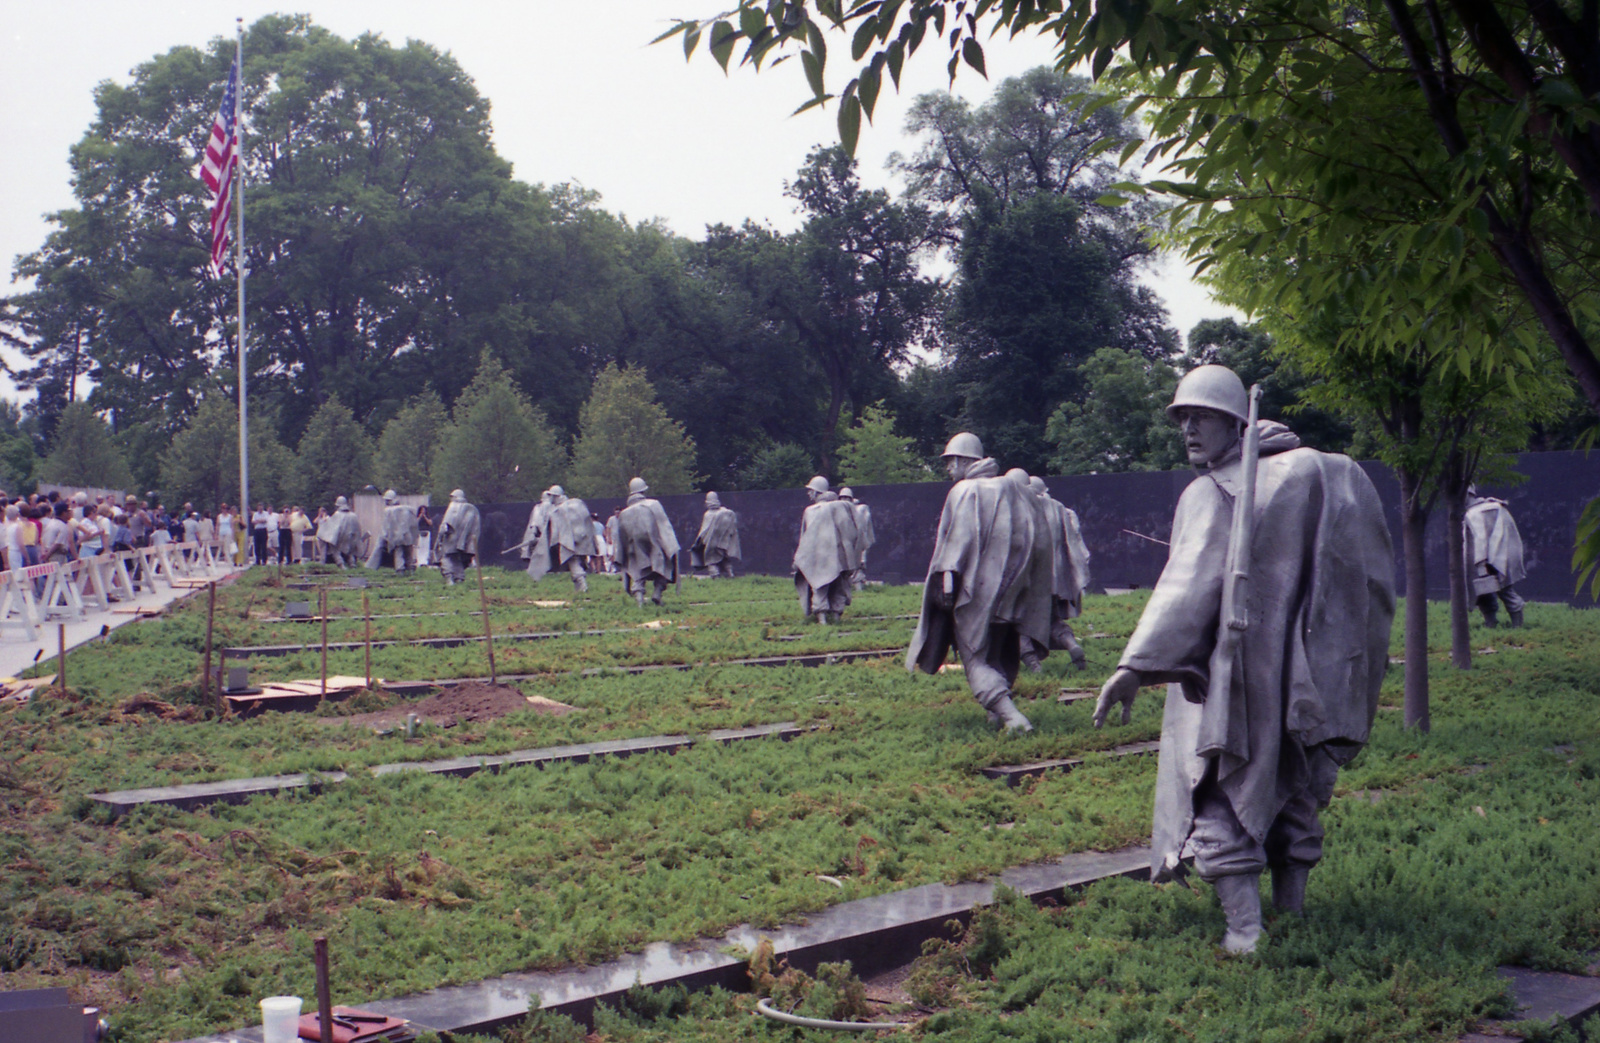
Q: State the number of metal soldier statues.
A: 14